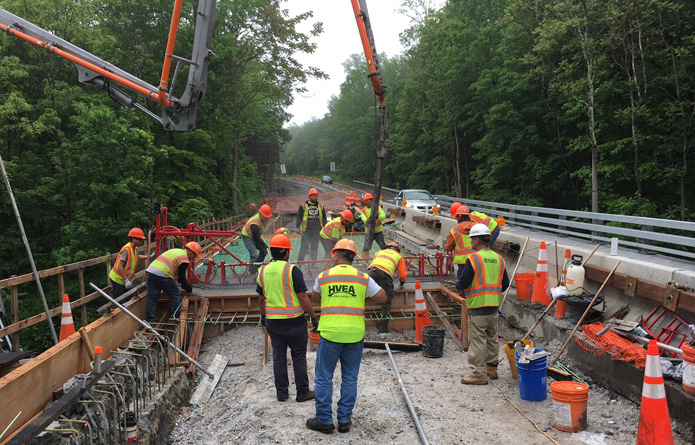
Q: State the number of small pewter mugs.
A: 0